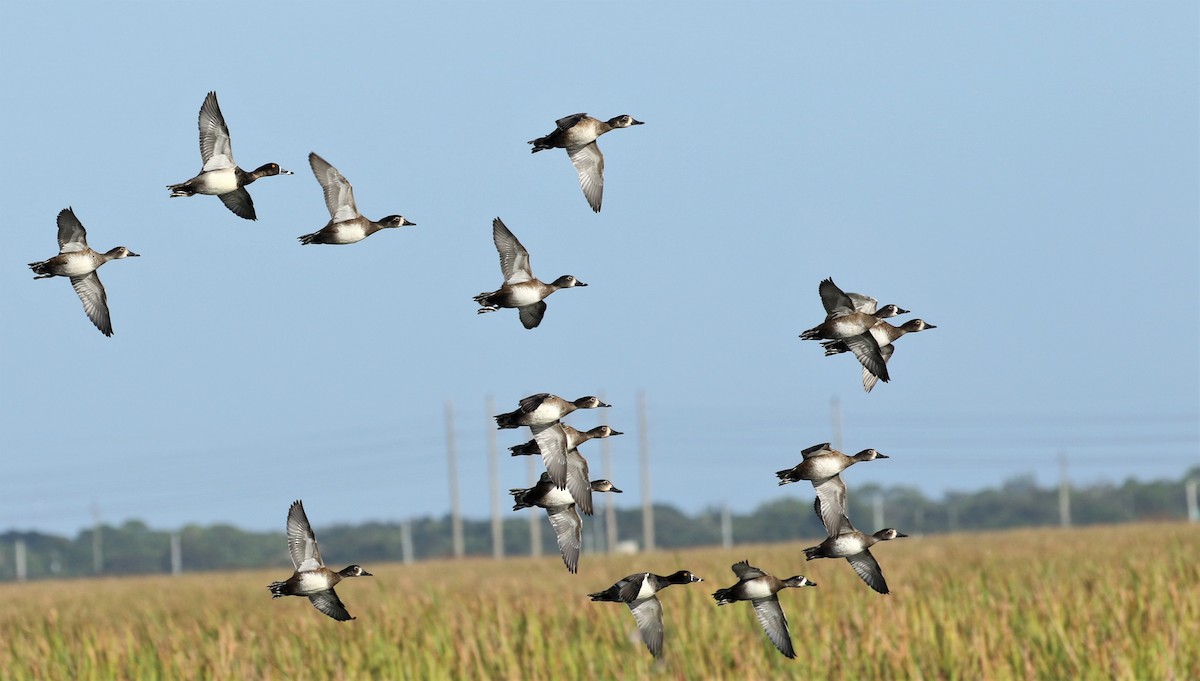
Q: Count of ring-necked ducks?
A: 15